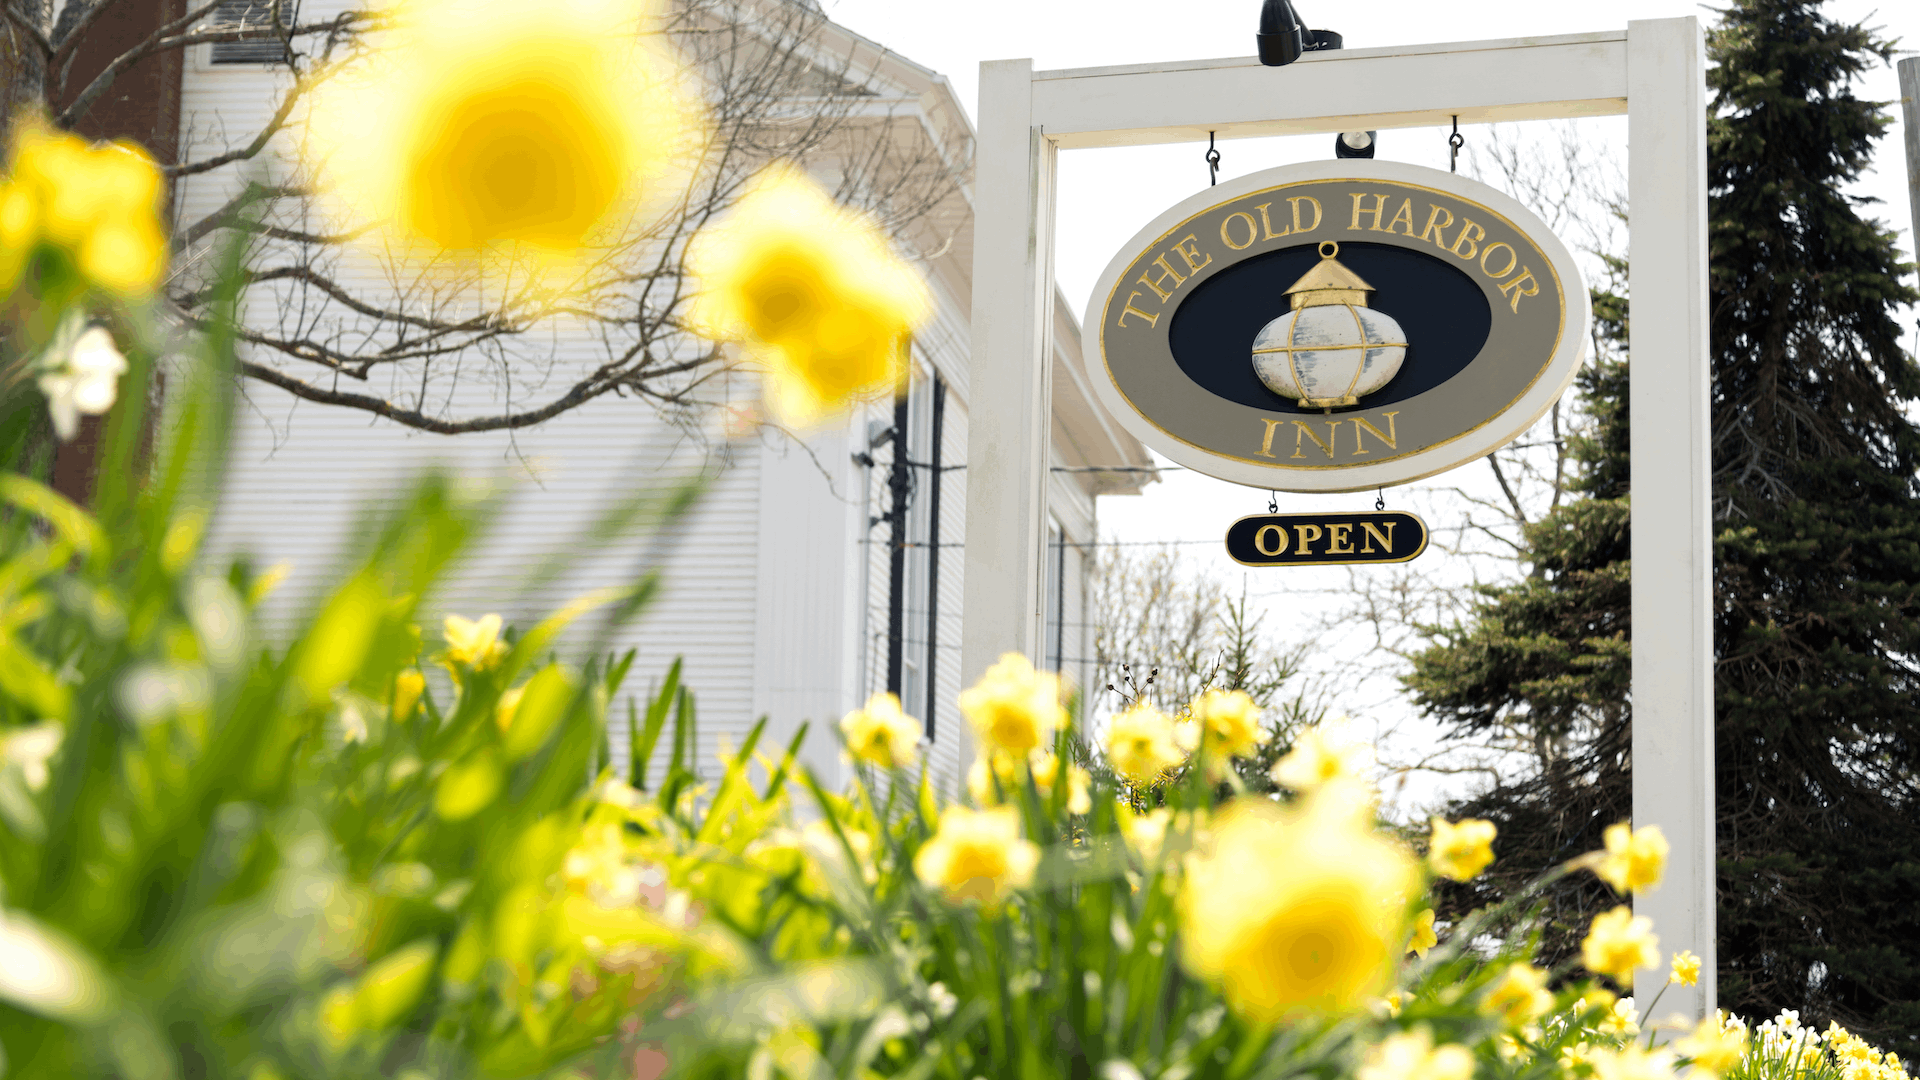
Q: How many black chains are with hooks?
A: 4